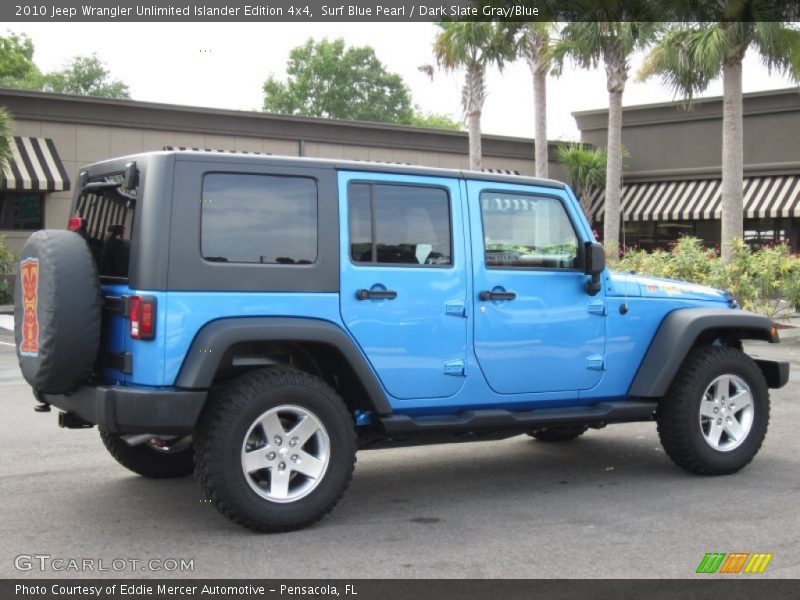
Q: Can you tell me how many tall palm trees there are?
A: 4